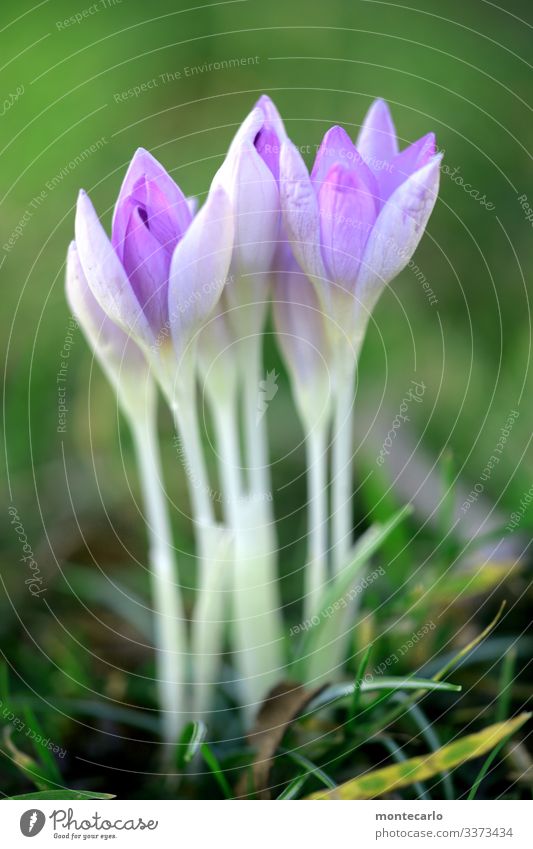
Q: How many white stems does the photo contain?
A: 6